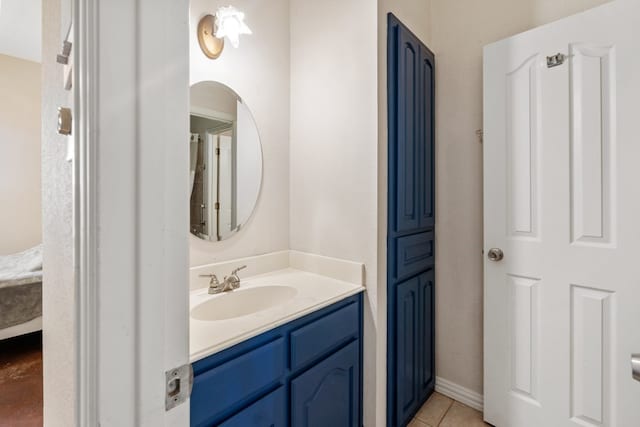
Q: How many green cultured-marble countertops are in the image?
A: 0